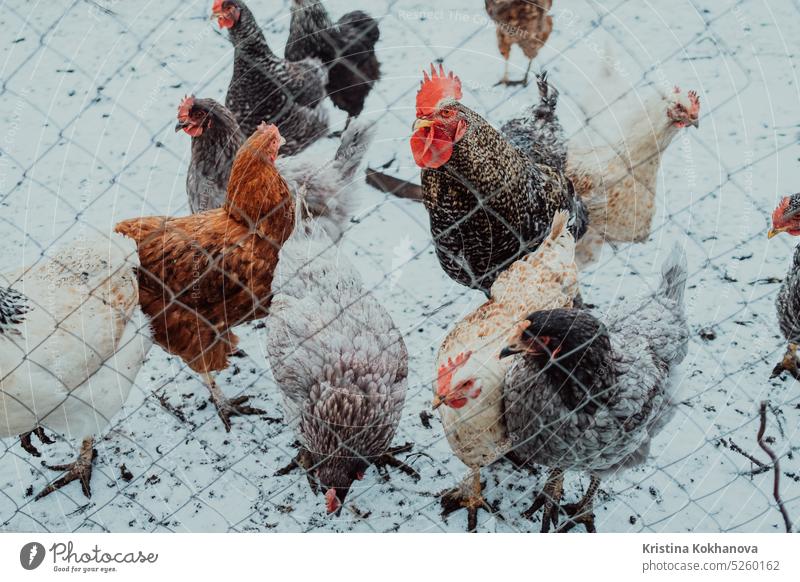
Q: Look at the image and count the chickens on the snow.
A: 12